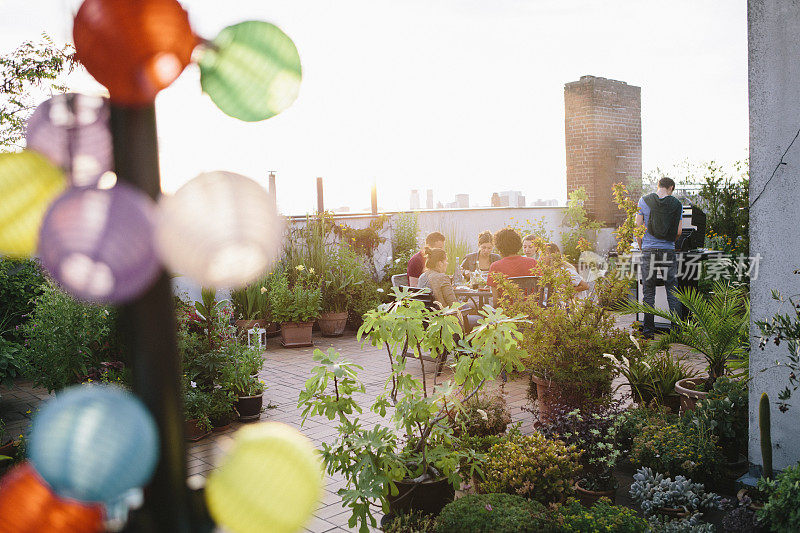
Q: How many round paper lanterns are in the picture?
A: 9